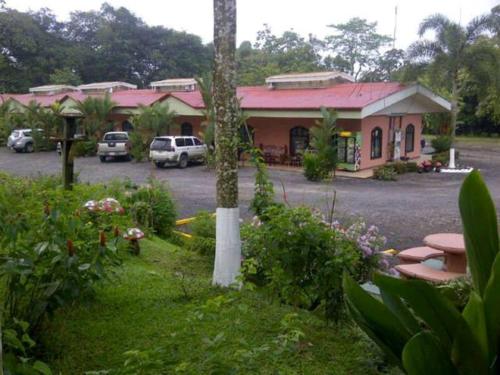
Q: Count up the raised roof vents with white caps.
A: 4